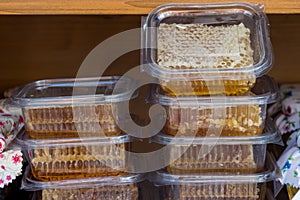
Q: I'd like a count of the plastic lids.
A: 7